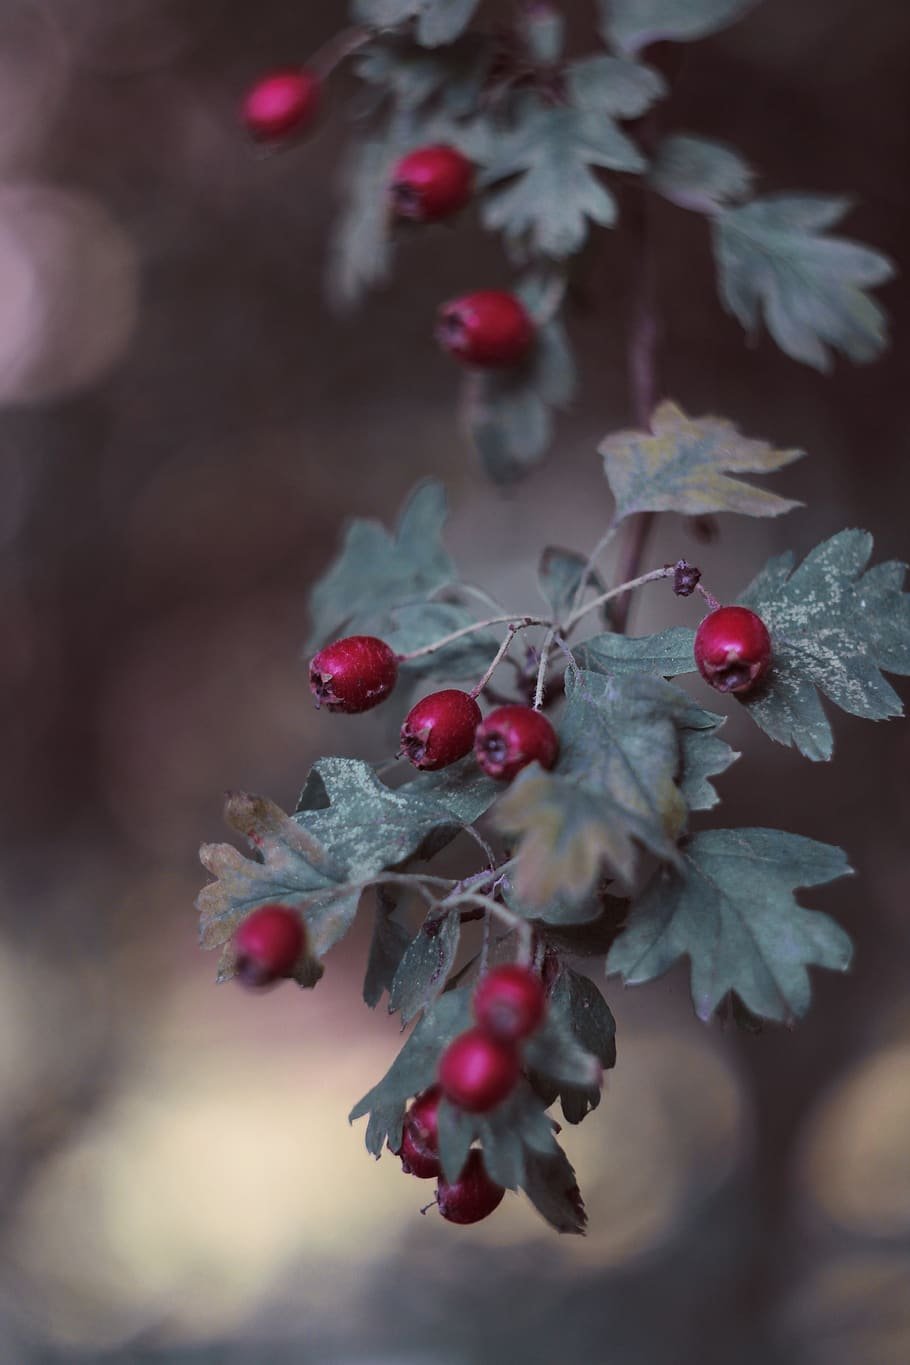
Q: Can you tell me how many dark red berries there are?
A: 12